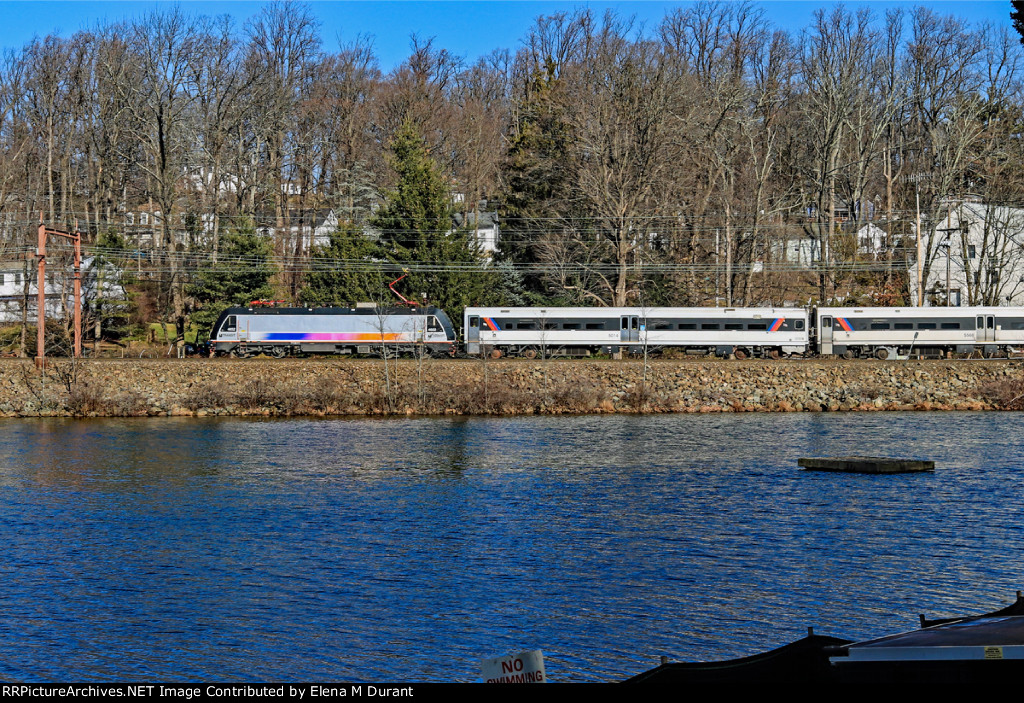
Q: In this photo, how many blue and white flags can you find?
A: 0